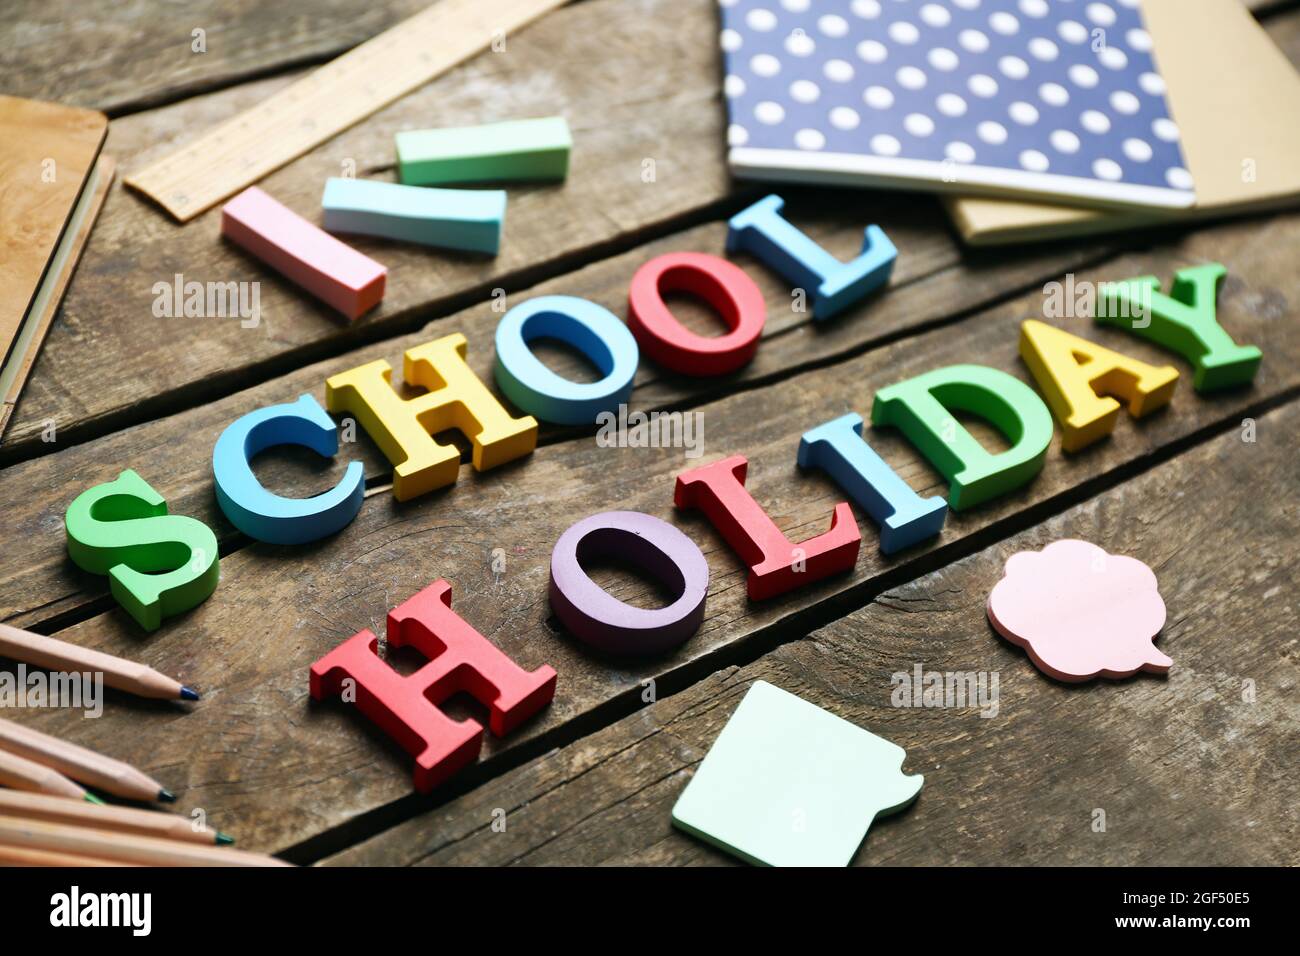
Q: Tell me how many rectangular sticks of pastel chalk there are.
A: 3